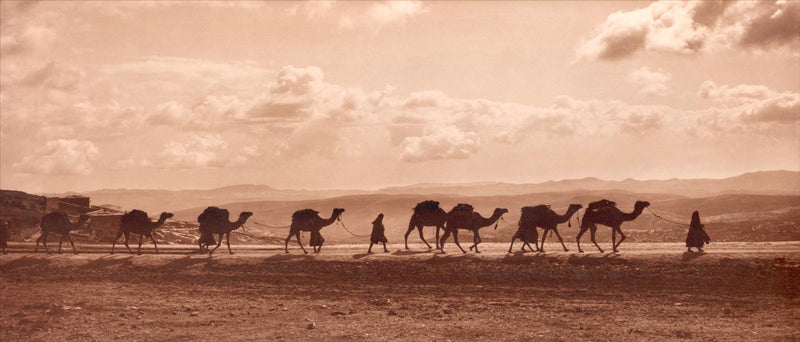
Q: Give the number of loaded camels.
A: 8